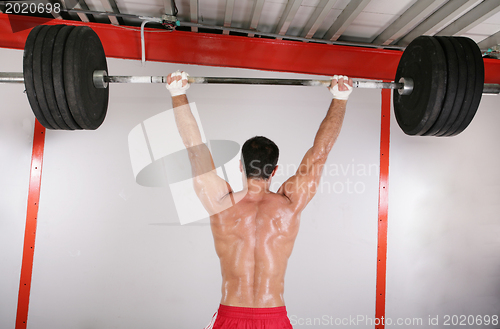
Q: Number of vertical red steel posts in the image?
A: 2